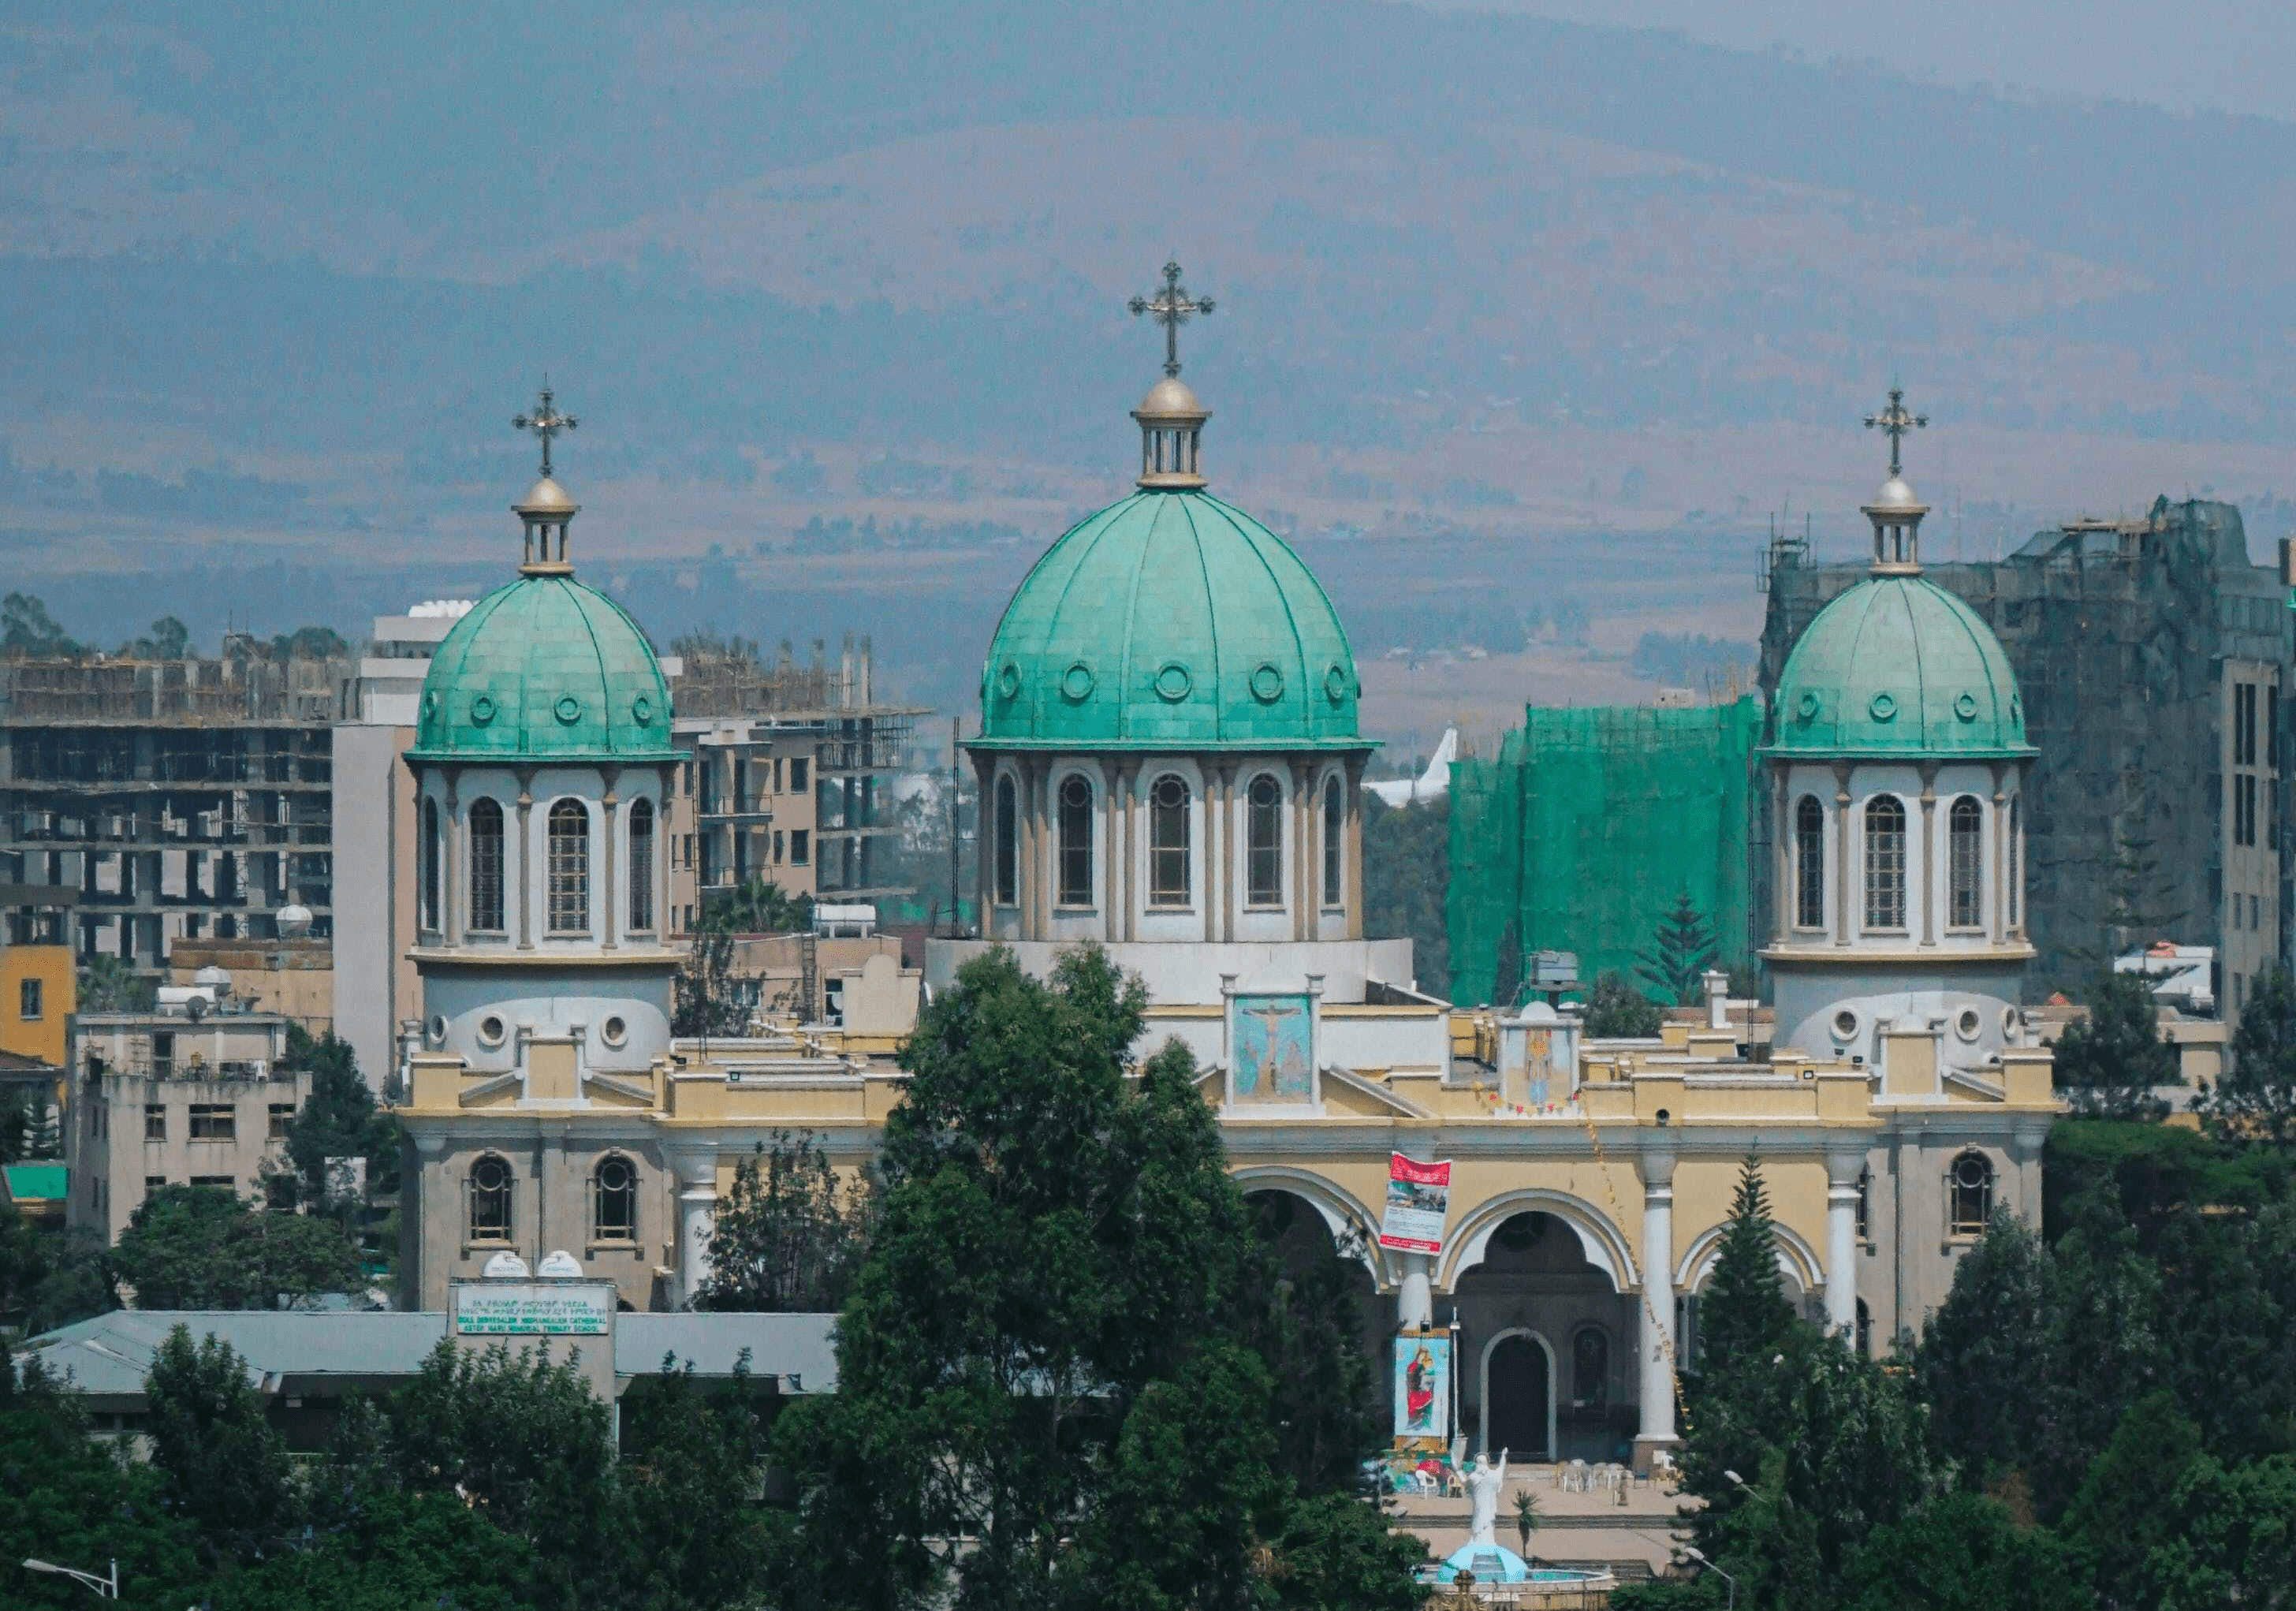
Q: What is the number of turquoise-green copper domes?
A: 3